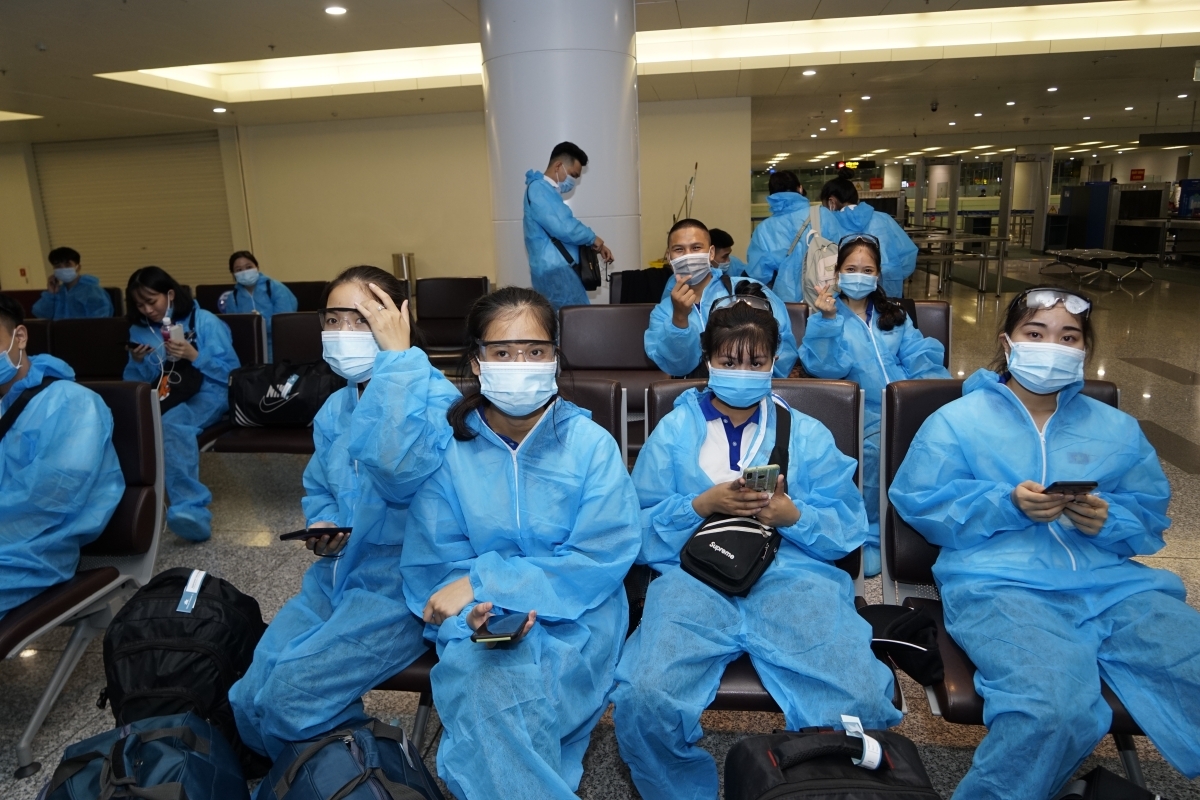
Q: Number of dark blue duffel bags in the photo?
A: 2